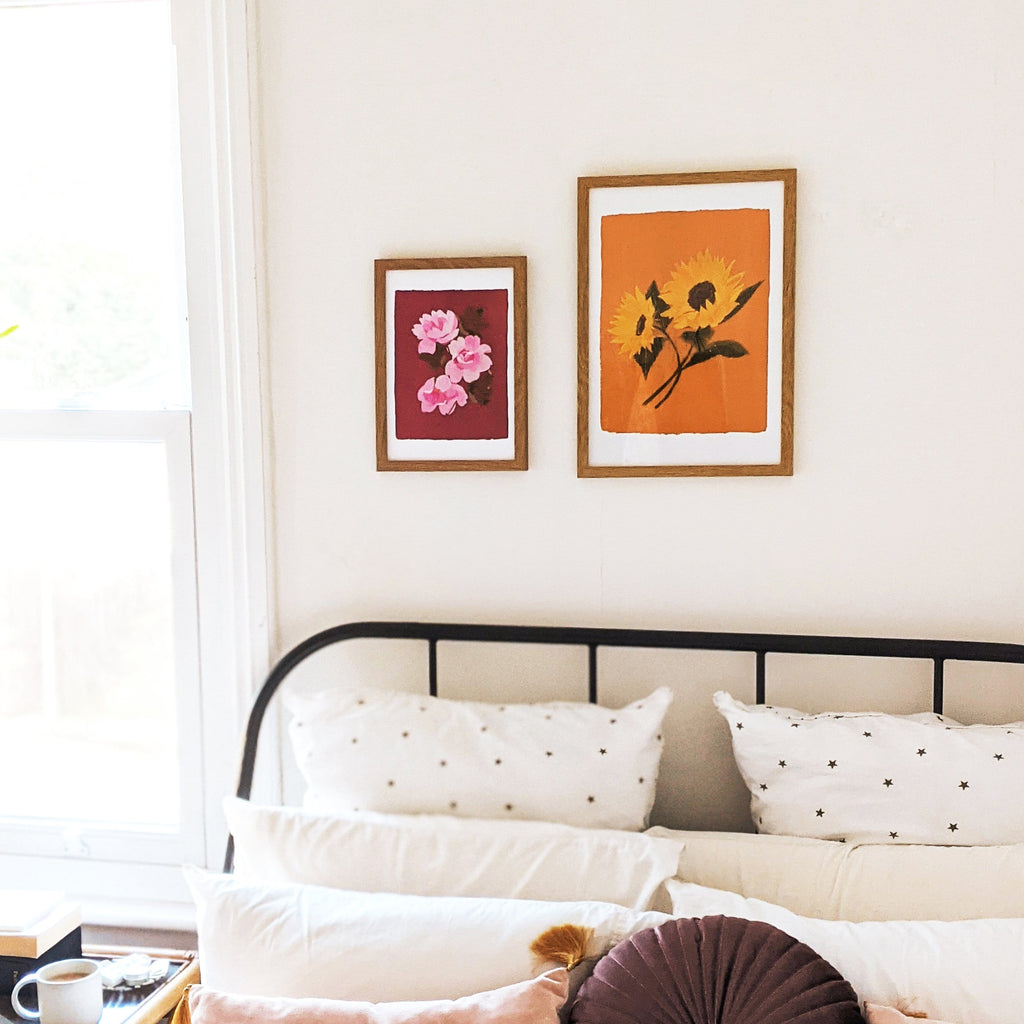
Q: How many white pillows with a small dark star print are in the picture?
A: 2